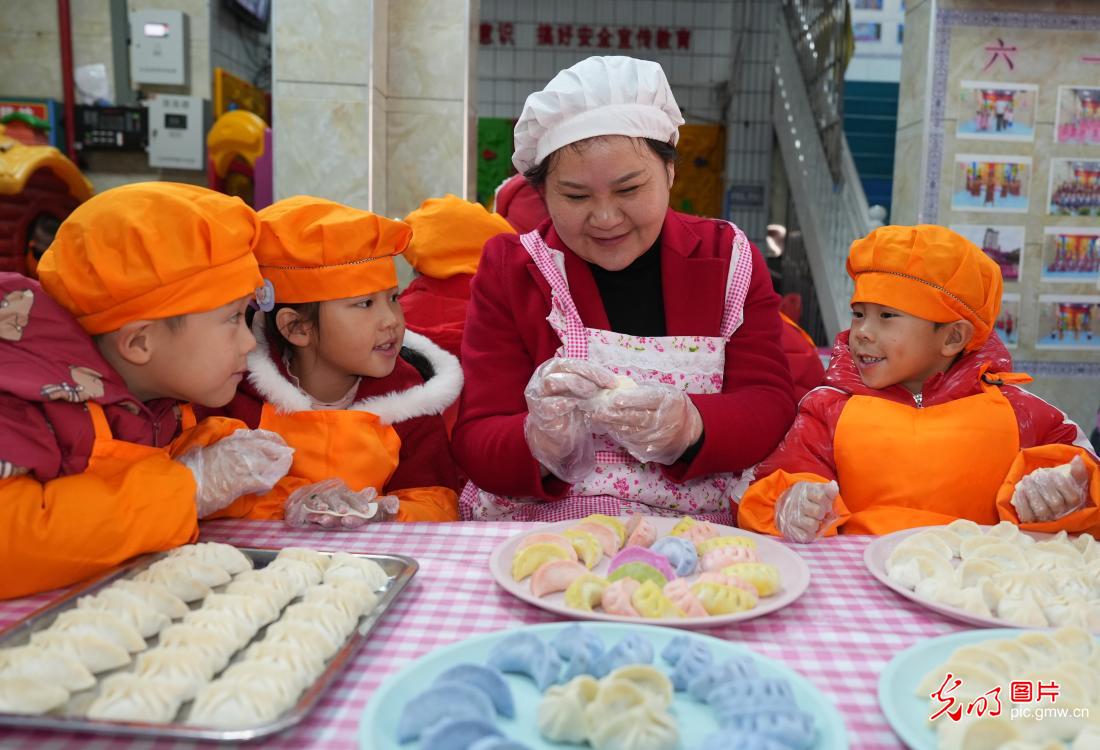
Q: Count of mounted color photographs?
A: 8